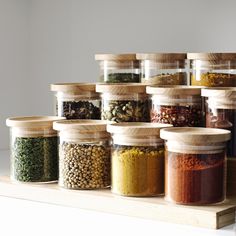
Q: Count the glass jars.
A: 11